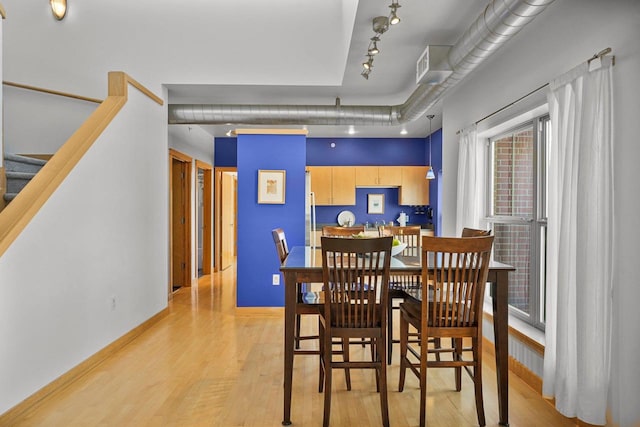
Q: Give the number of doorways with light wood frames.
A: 3